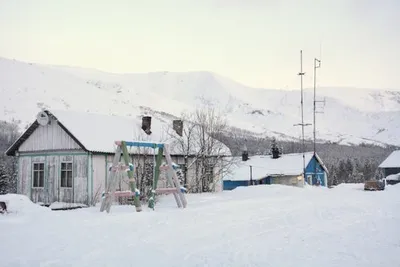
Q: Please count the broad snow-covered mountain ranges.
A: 1